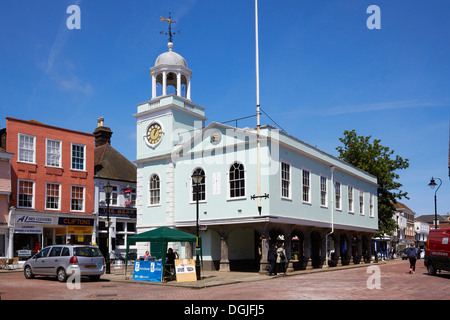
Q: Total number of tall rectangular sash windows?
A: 13